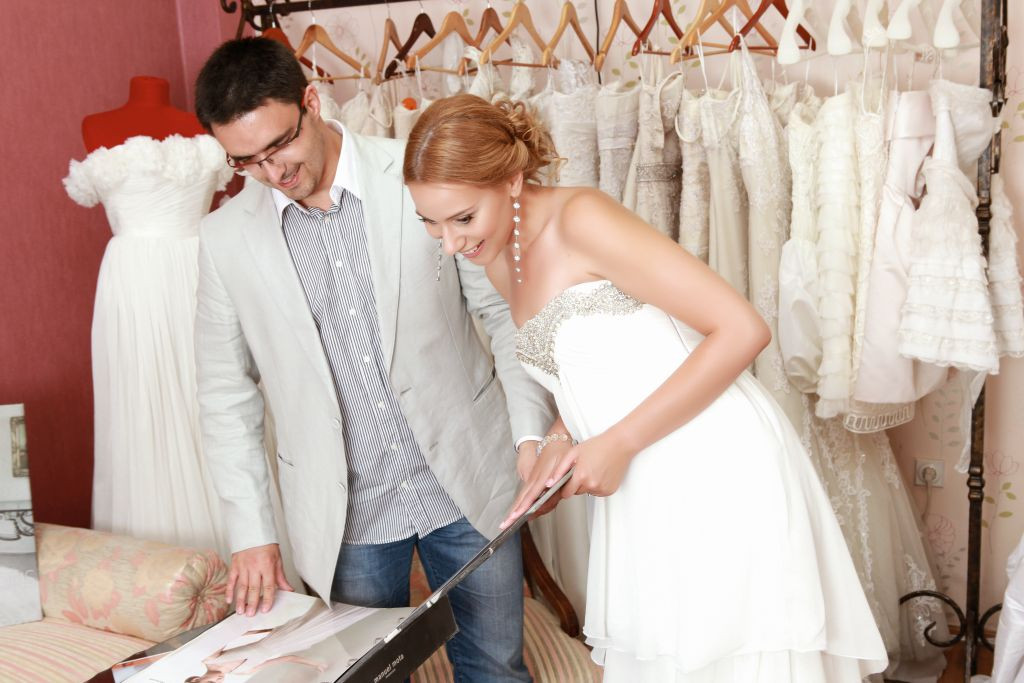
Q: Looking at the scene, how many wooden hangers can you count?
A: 13